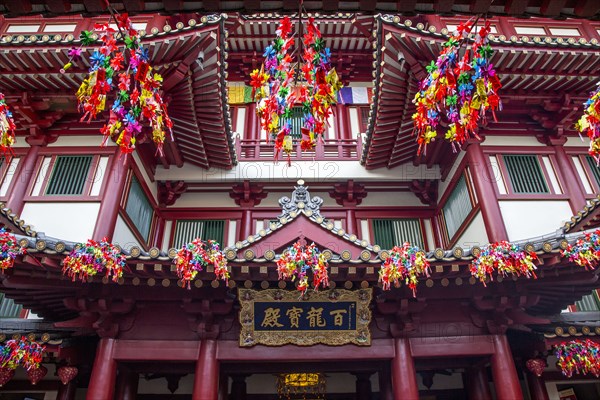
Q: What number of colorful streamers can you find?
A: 14